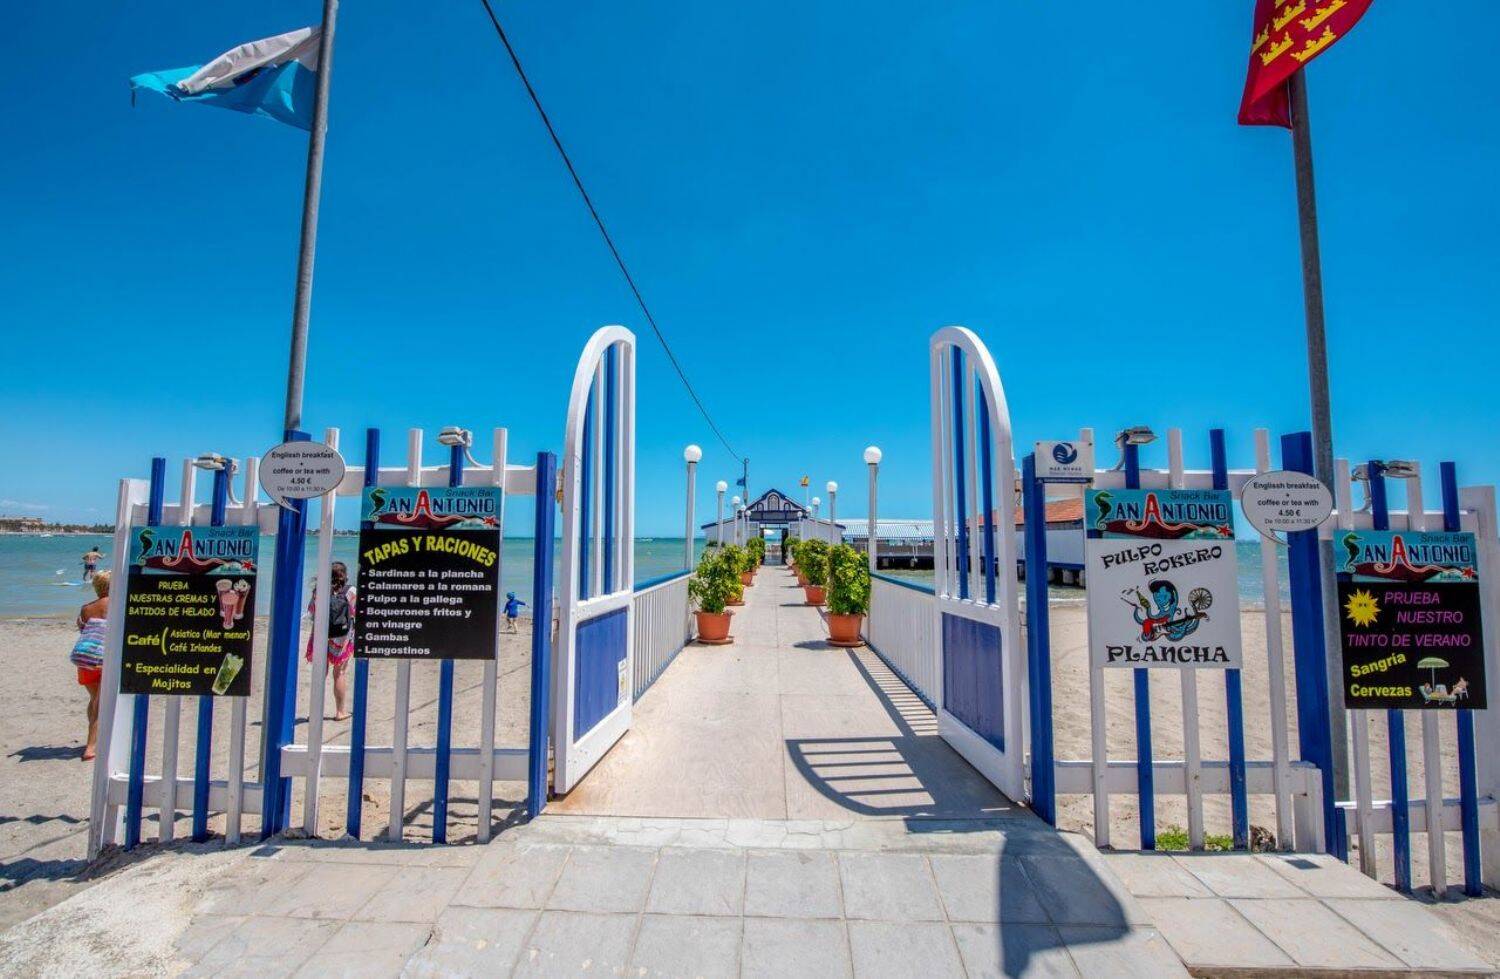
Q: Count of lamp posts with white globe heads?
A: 10